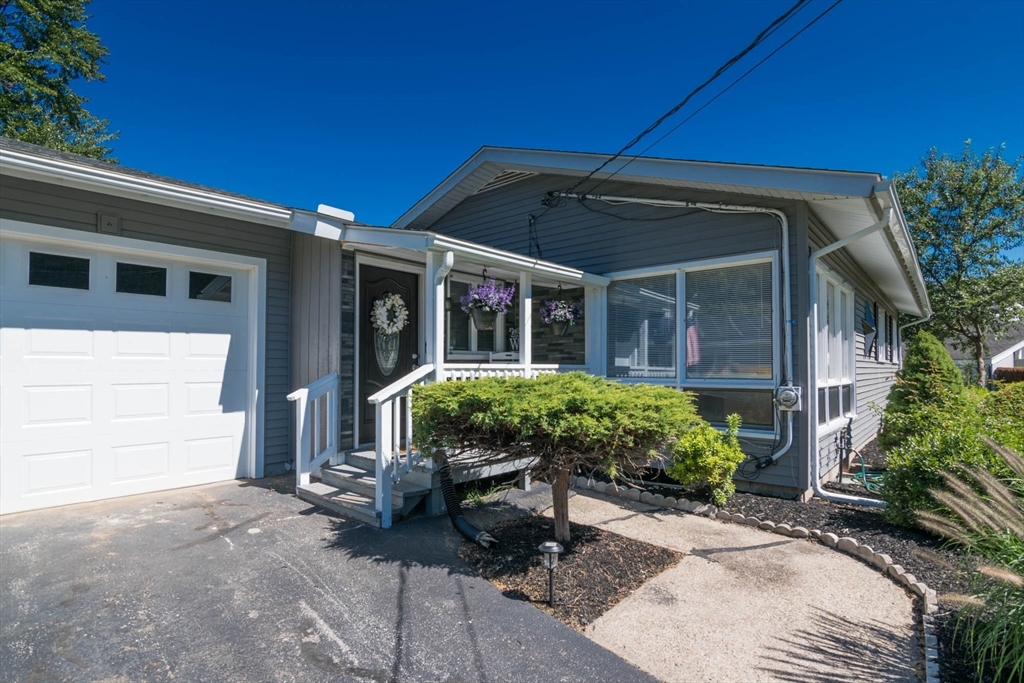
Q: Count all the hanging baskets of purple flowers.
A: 2